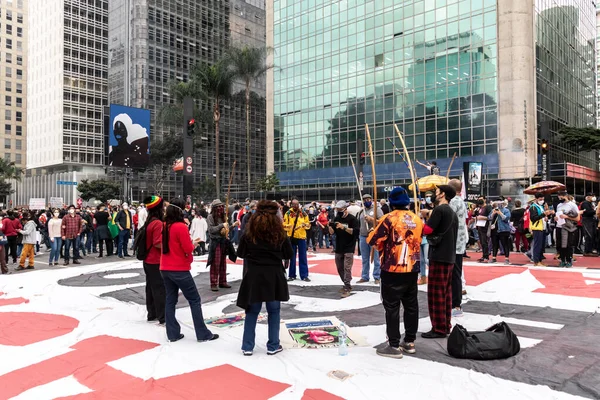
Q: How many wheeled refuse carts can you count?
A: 0